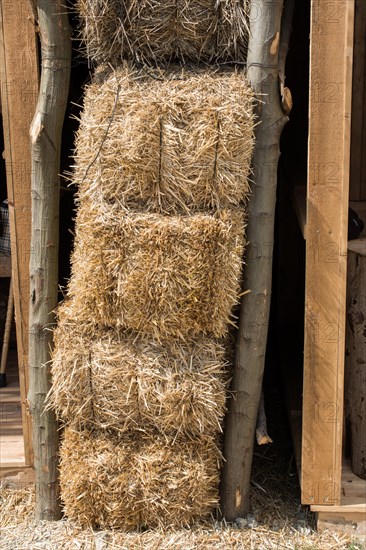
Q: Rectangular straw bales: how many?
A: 5